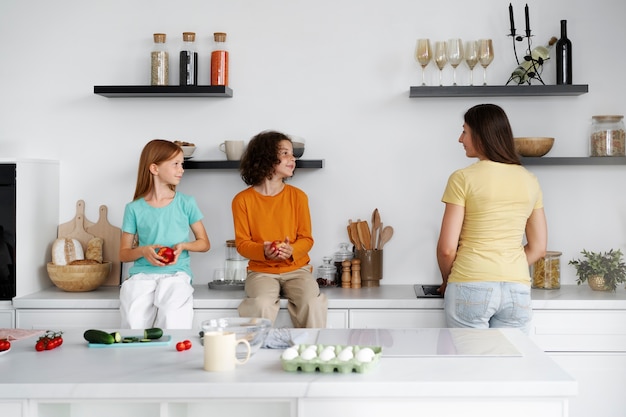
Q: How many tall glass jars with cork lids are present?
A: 3